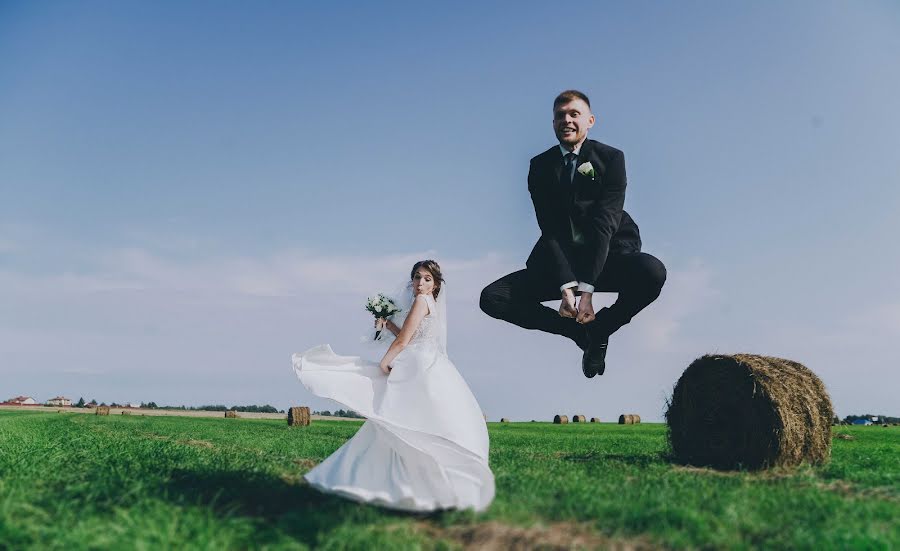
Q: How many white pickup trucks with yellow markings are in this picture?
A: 0